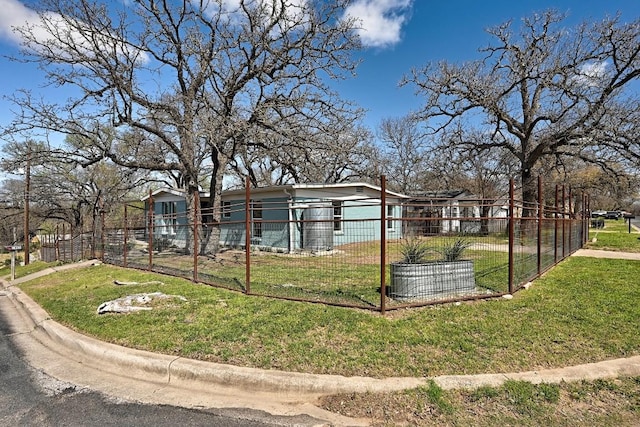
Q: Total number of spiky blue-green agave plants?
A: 2